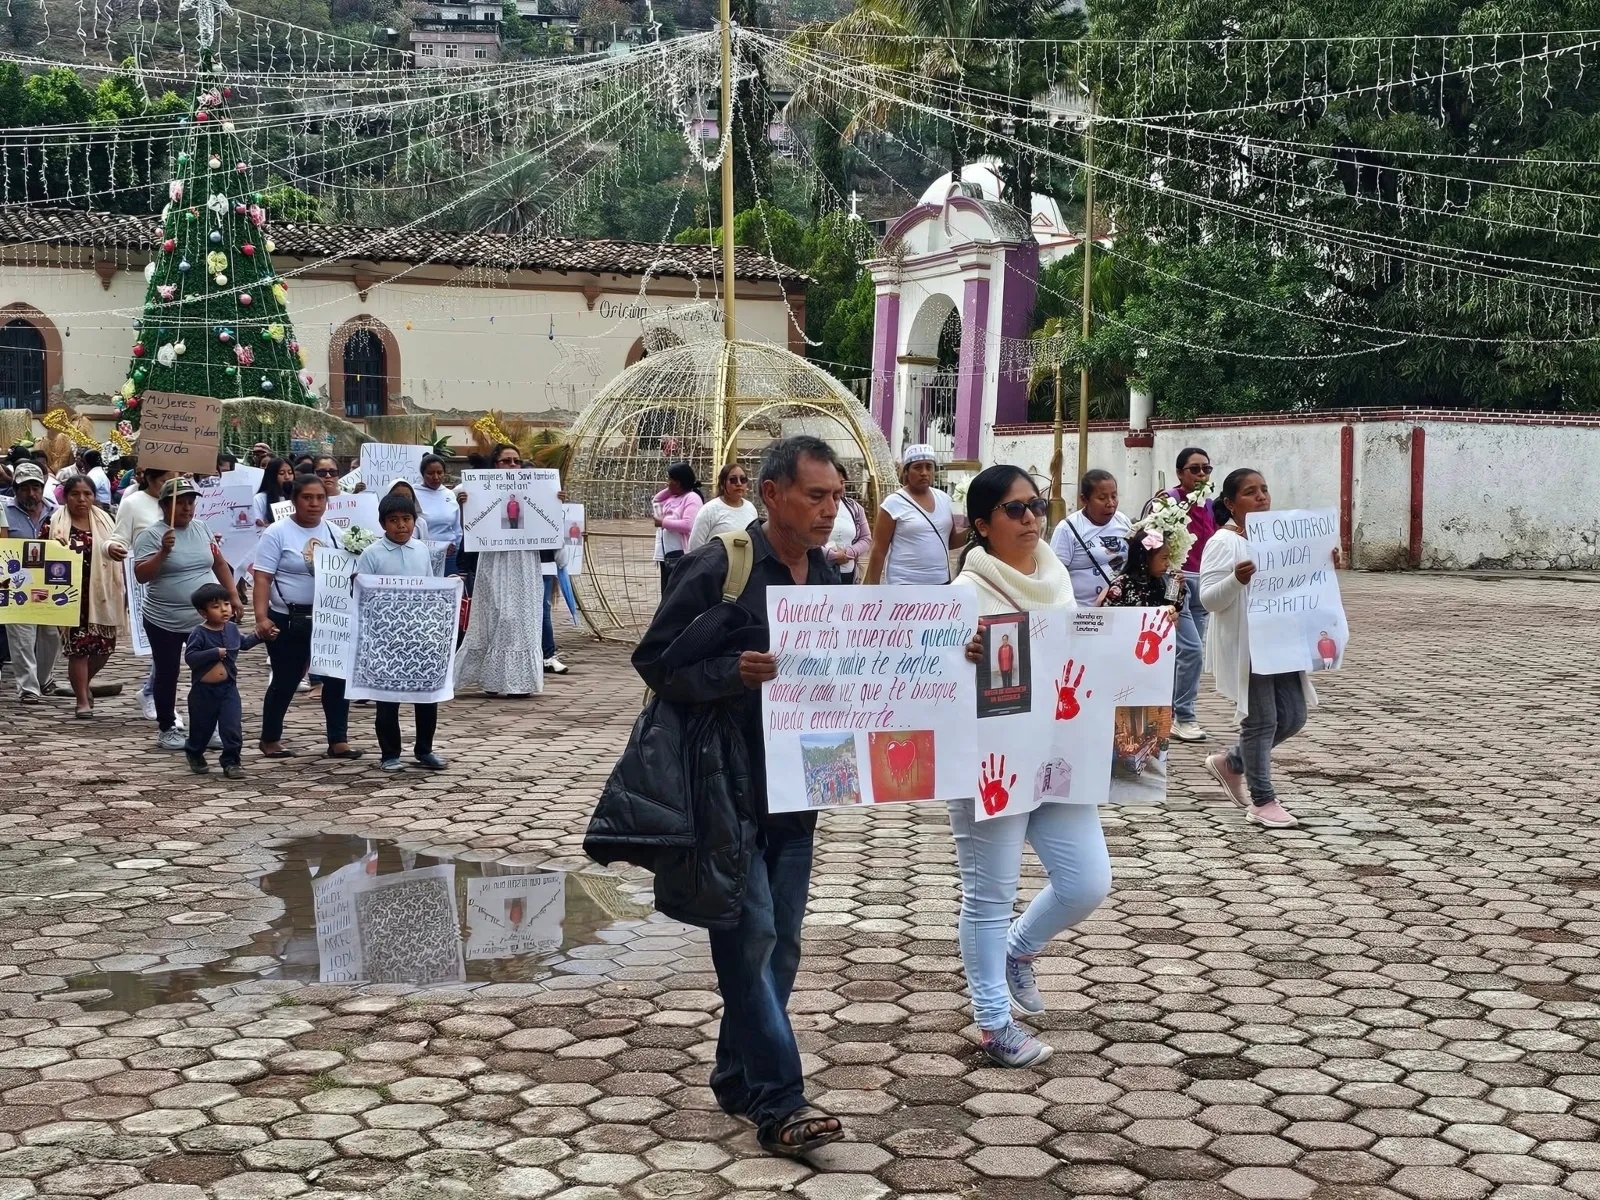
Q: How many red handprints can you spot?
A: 3